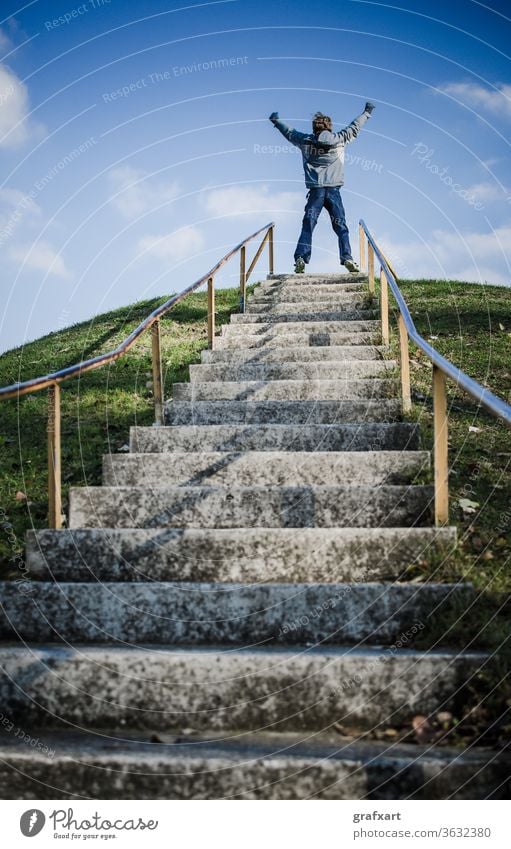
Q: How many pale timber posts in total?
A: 10